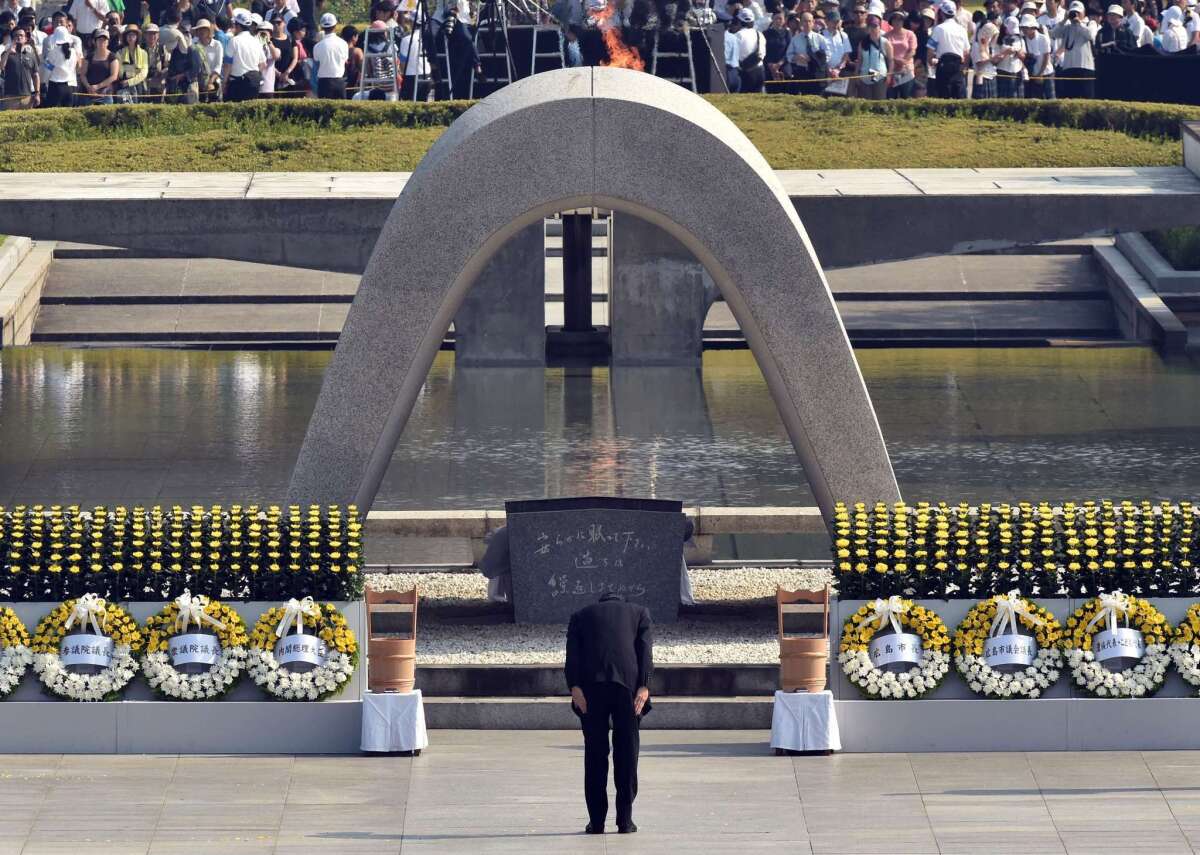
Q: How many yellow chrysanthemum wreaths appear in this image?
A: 8